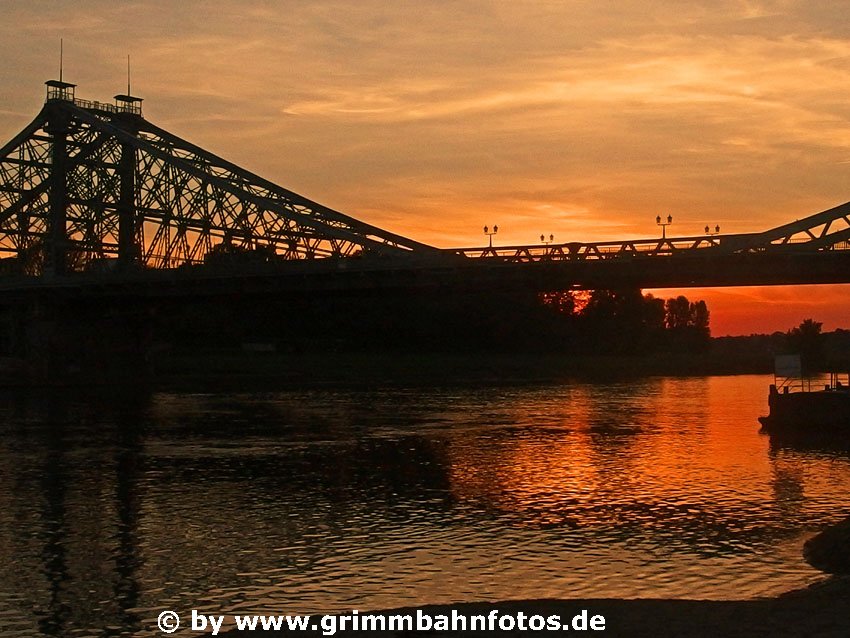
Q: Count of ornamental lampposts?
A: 4